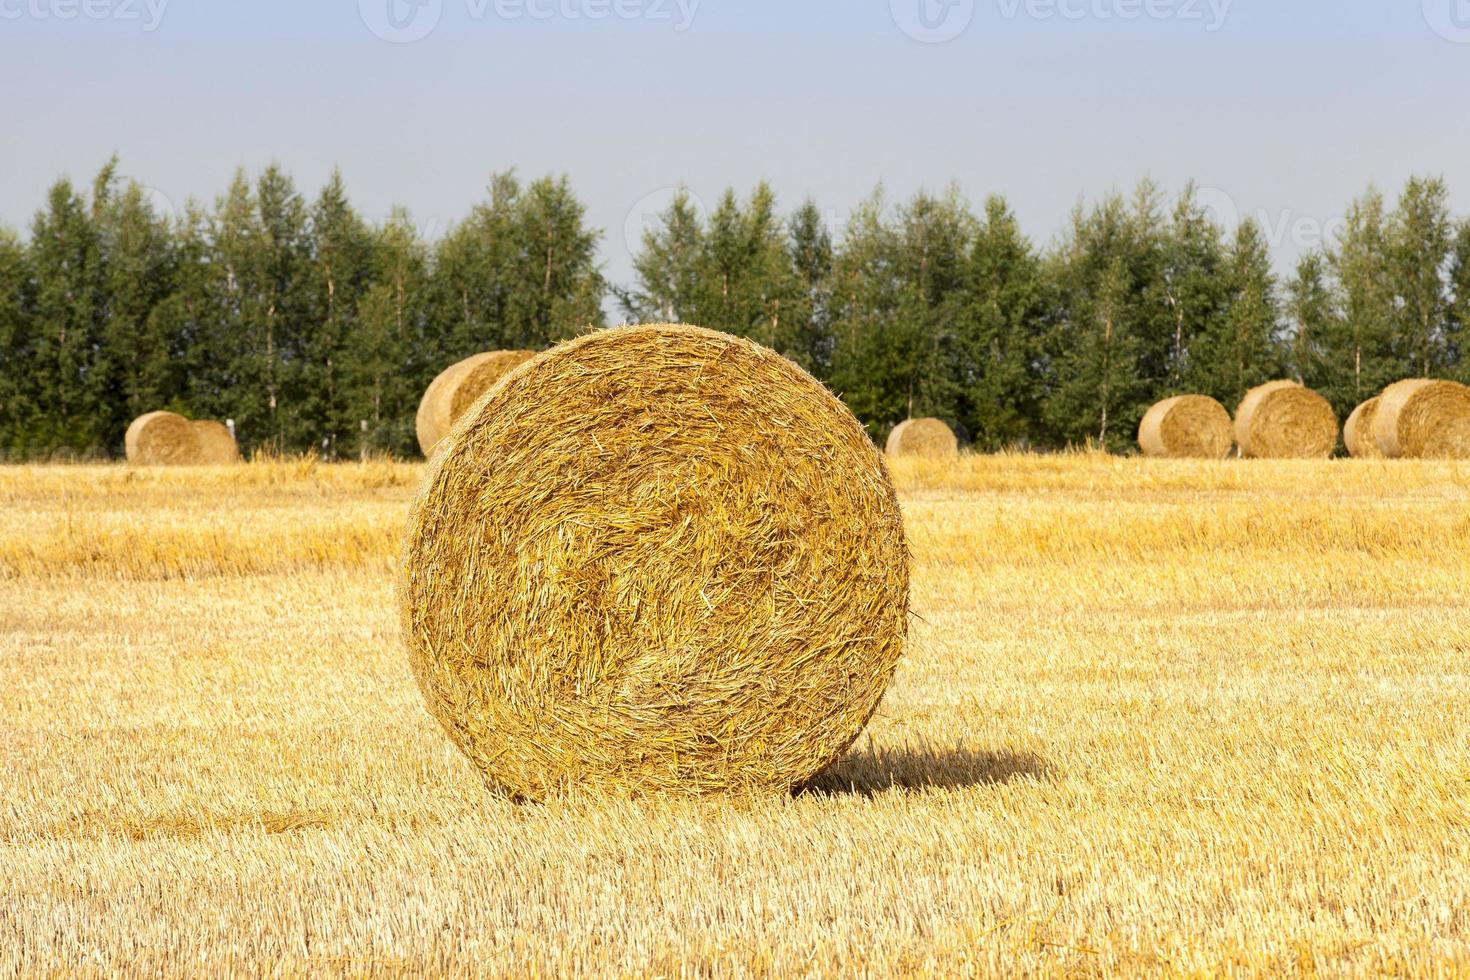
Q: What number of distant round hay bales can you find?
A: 8